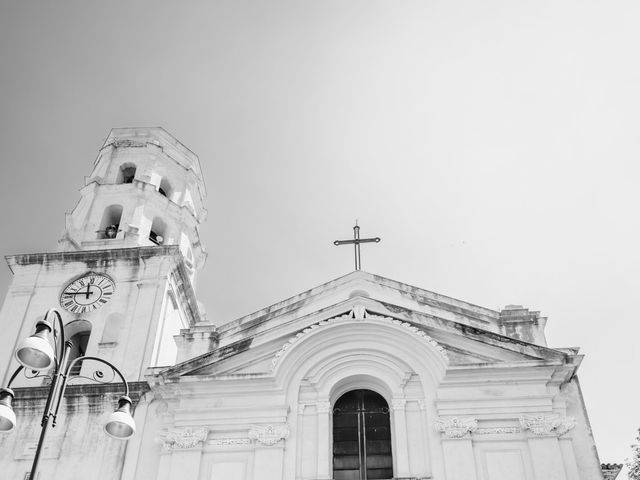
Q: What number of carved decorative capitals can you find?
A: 4